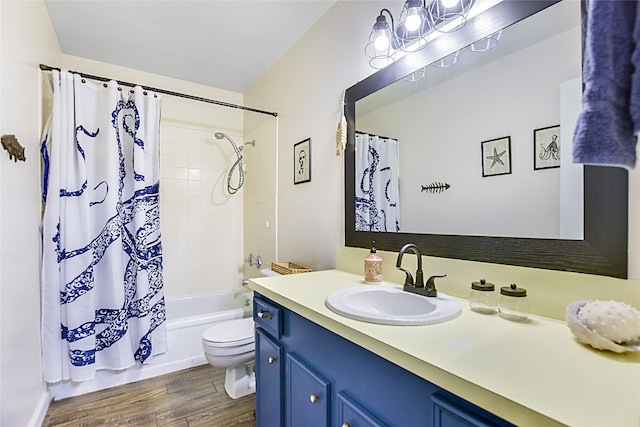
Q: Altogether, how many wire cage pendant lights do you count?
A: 3